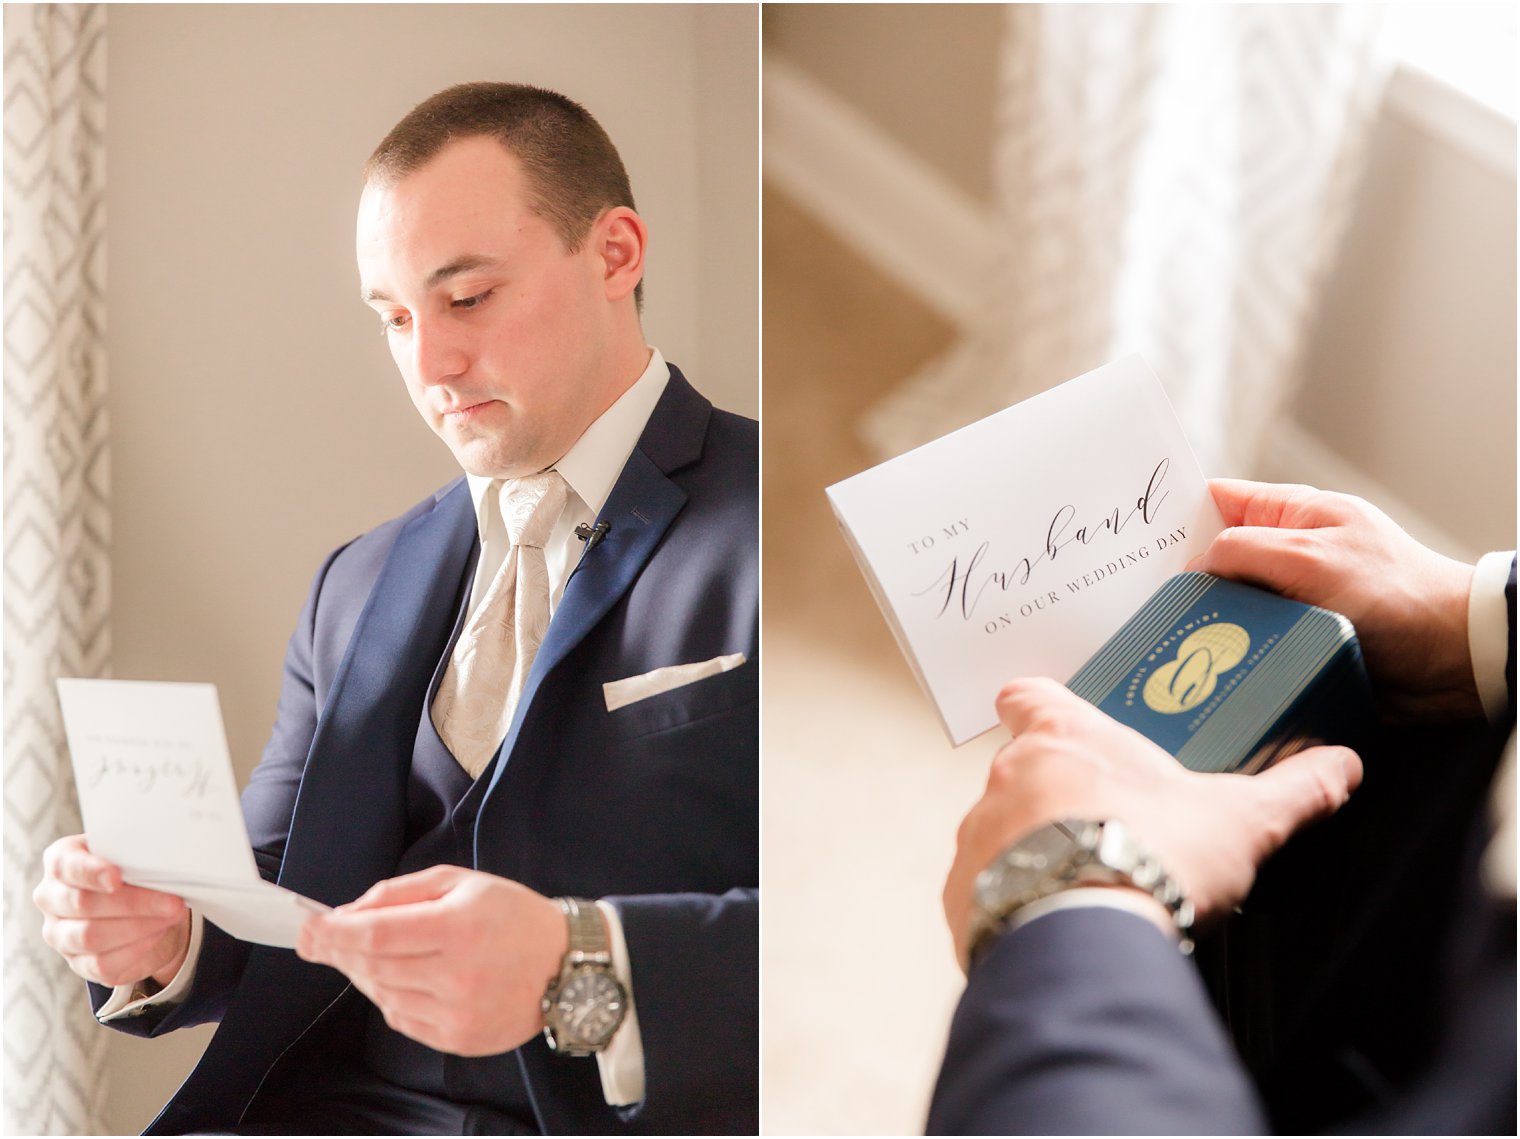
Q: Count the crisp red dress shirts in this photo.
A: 0